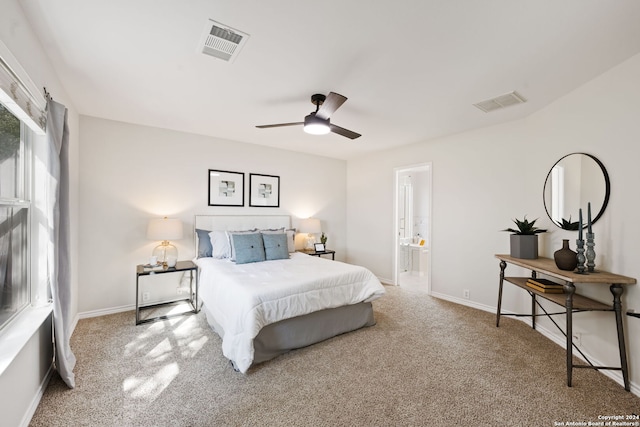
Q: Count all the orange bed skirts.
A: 0